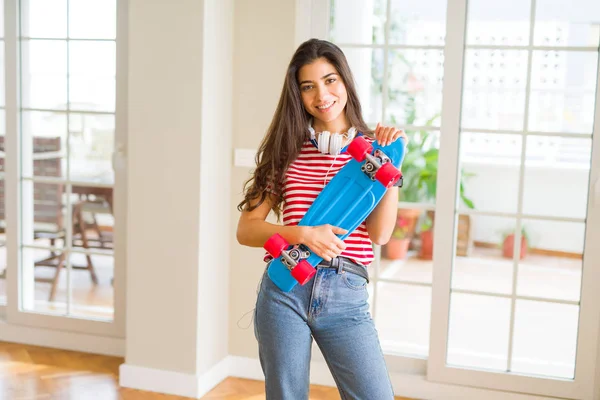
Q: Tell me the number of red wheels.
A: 4